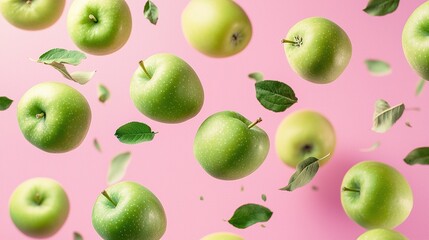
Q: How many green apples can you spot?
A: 14